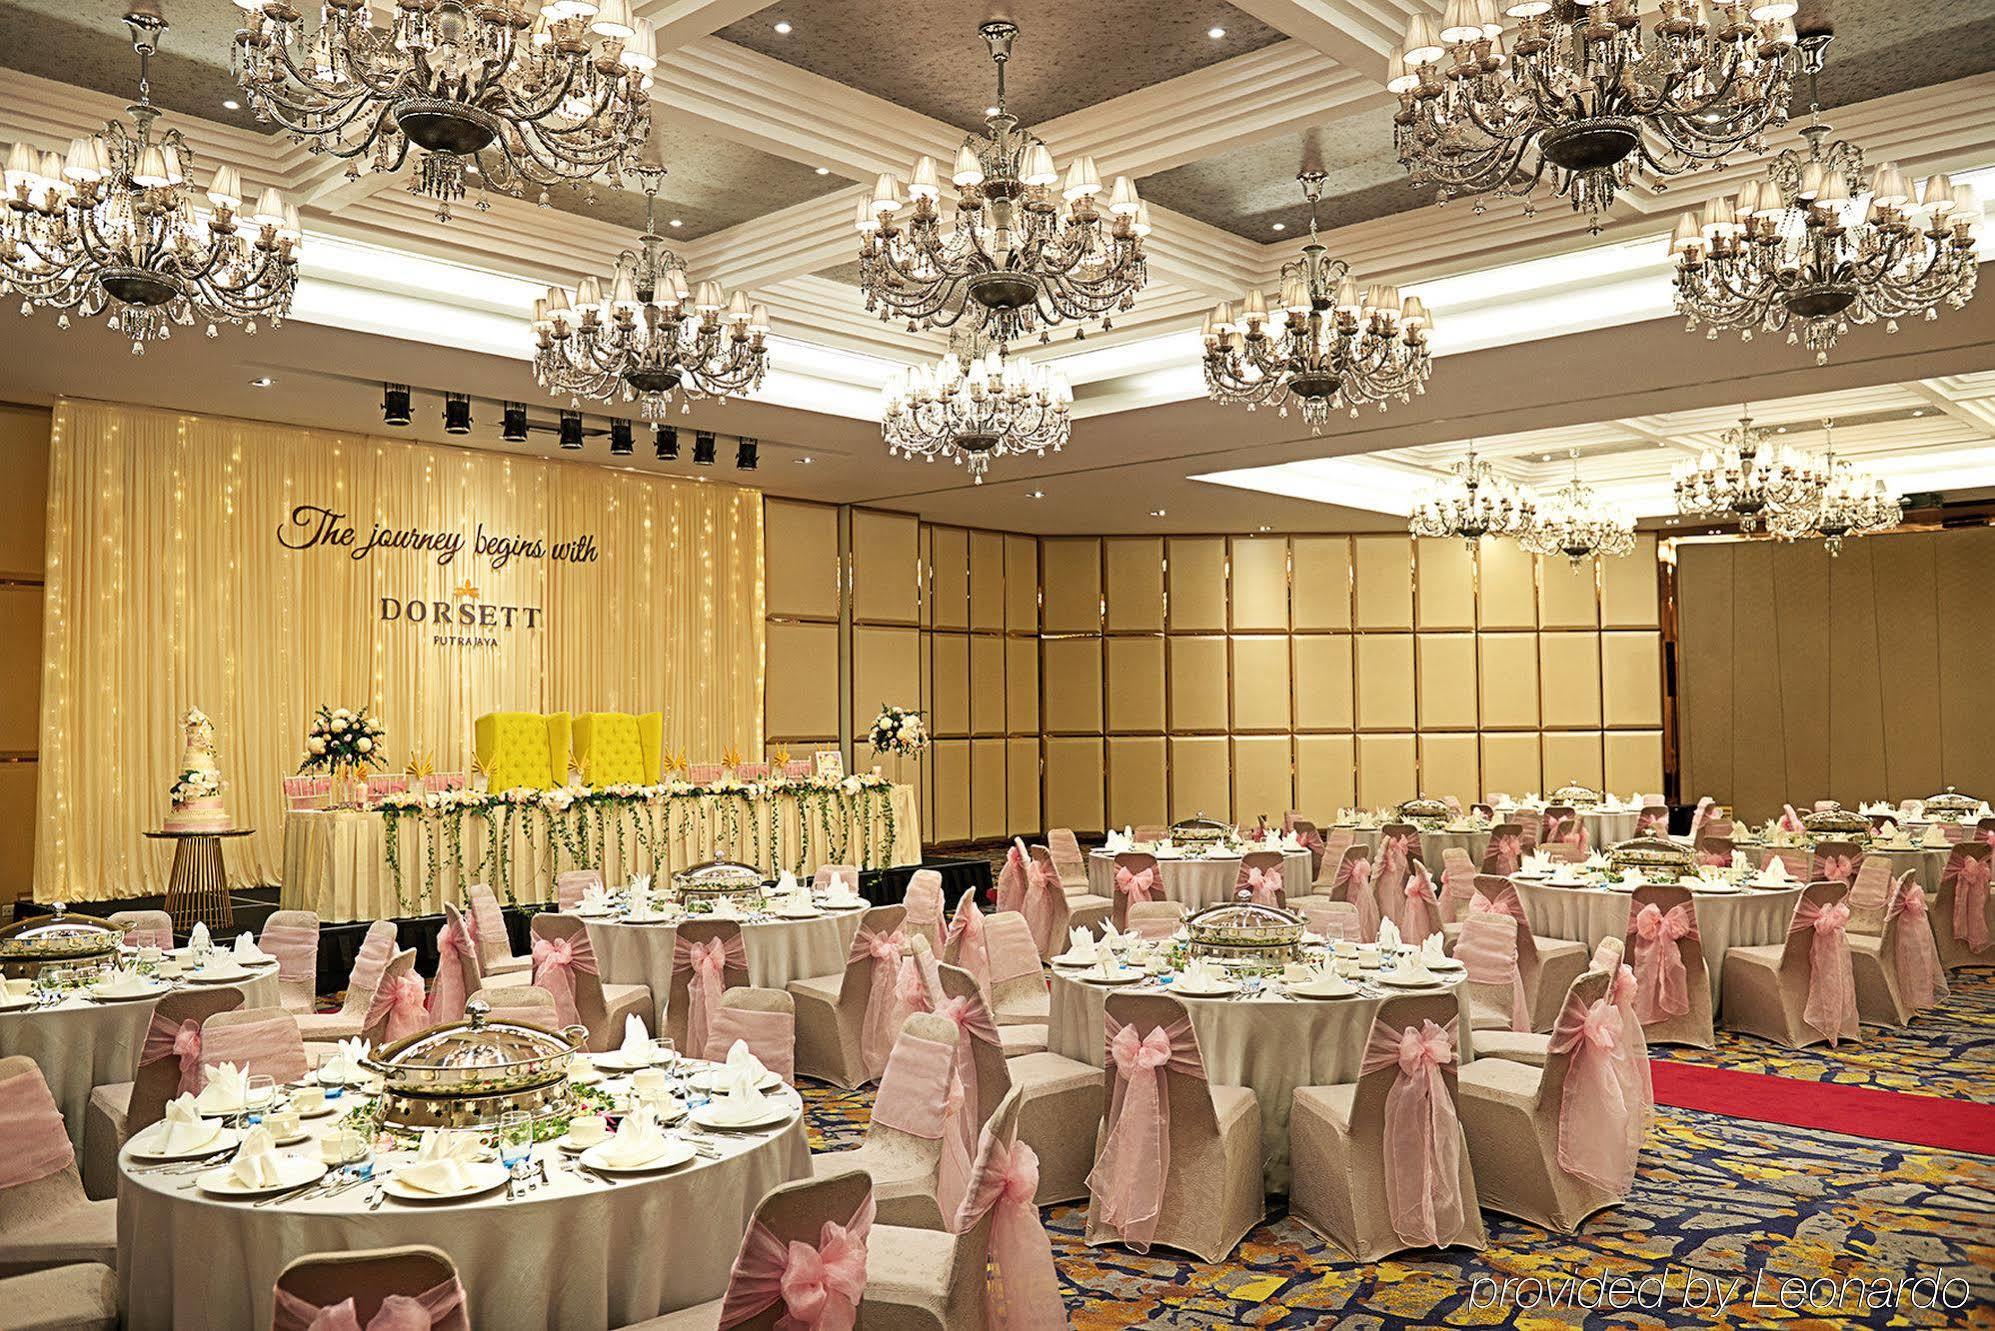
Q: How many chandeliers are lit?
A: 12